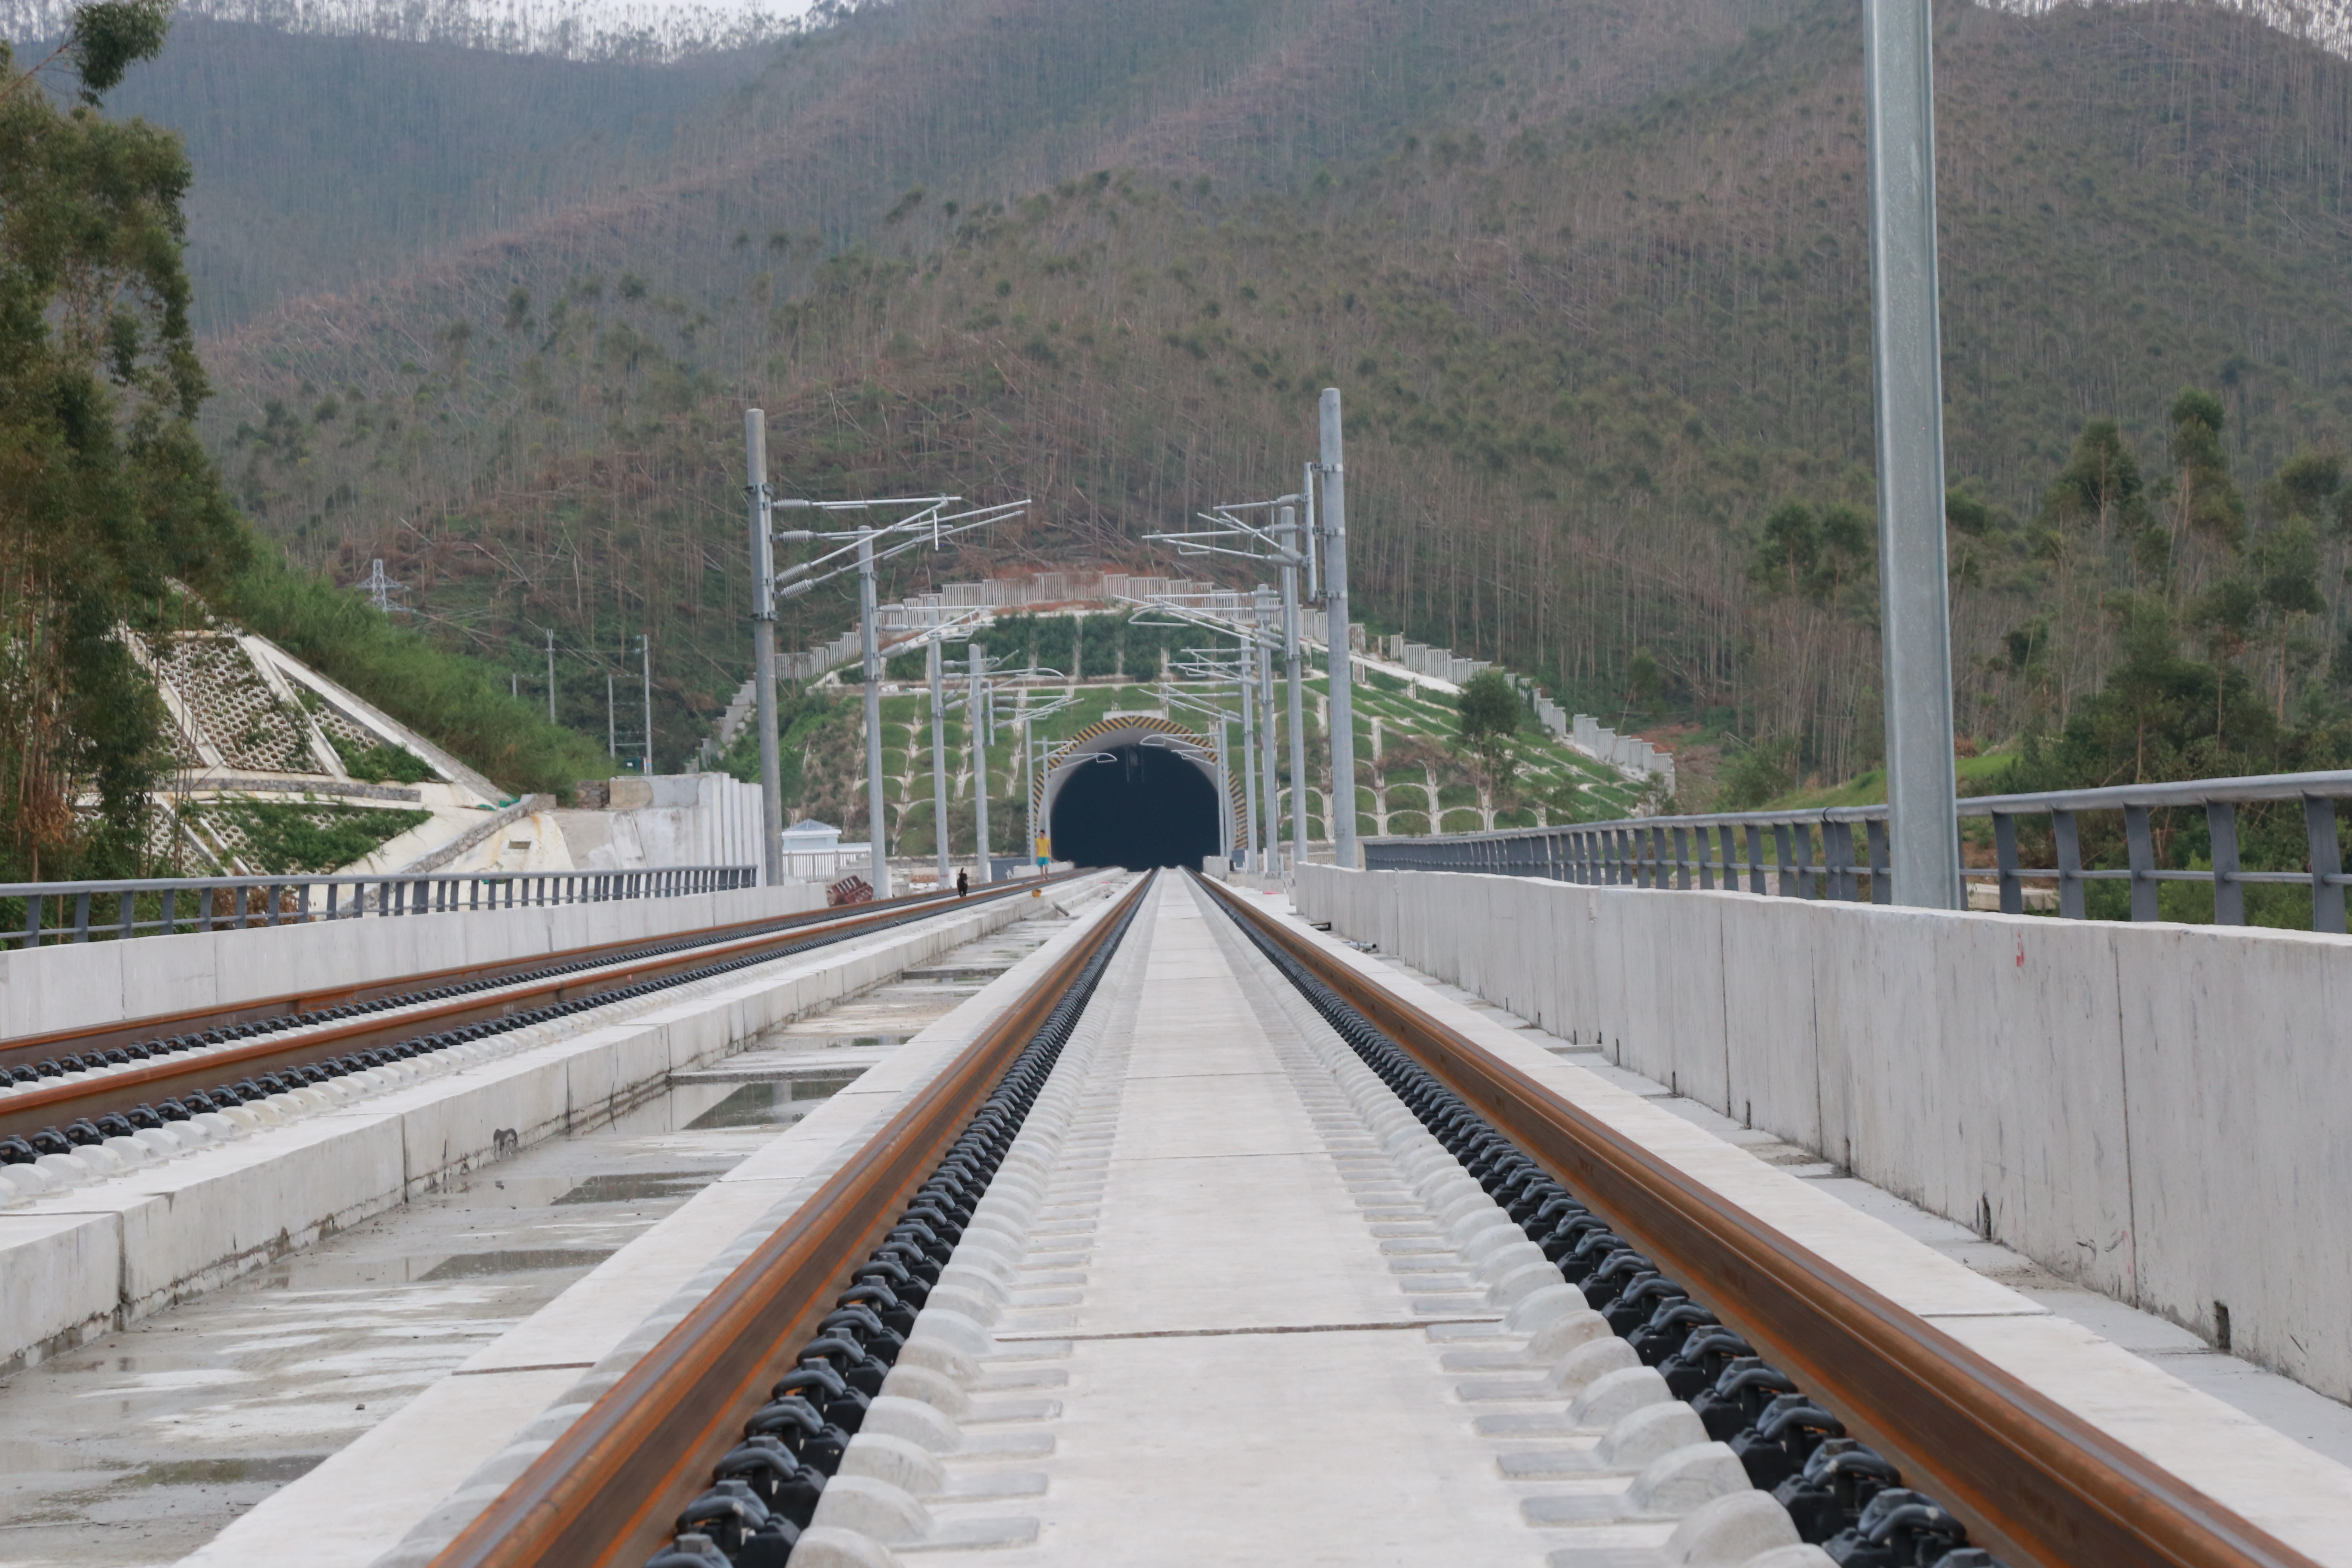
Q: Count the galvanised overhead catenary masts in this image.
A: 13